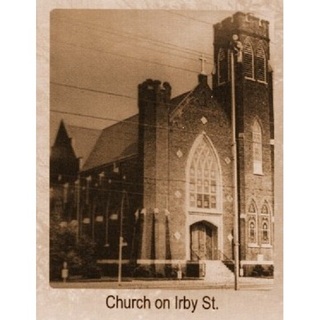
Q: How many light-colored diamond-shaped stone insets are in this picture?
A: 7